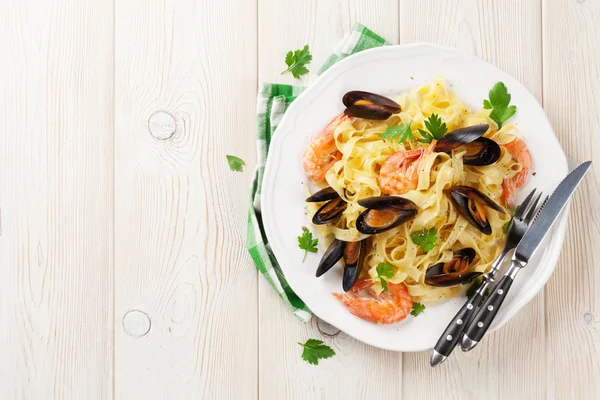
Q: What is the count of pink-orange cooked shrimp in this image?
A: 4